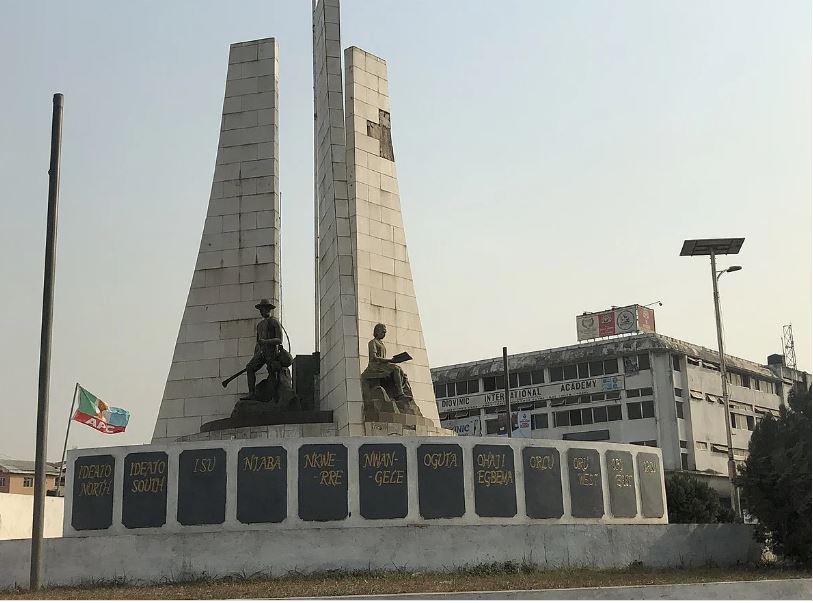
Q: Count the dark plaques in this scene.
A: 12